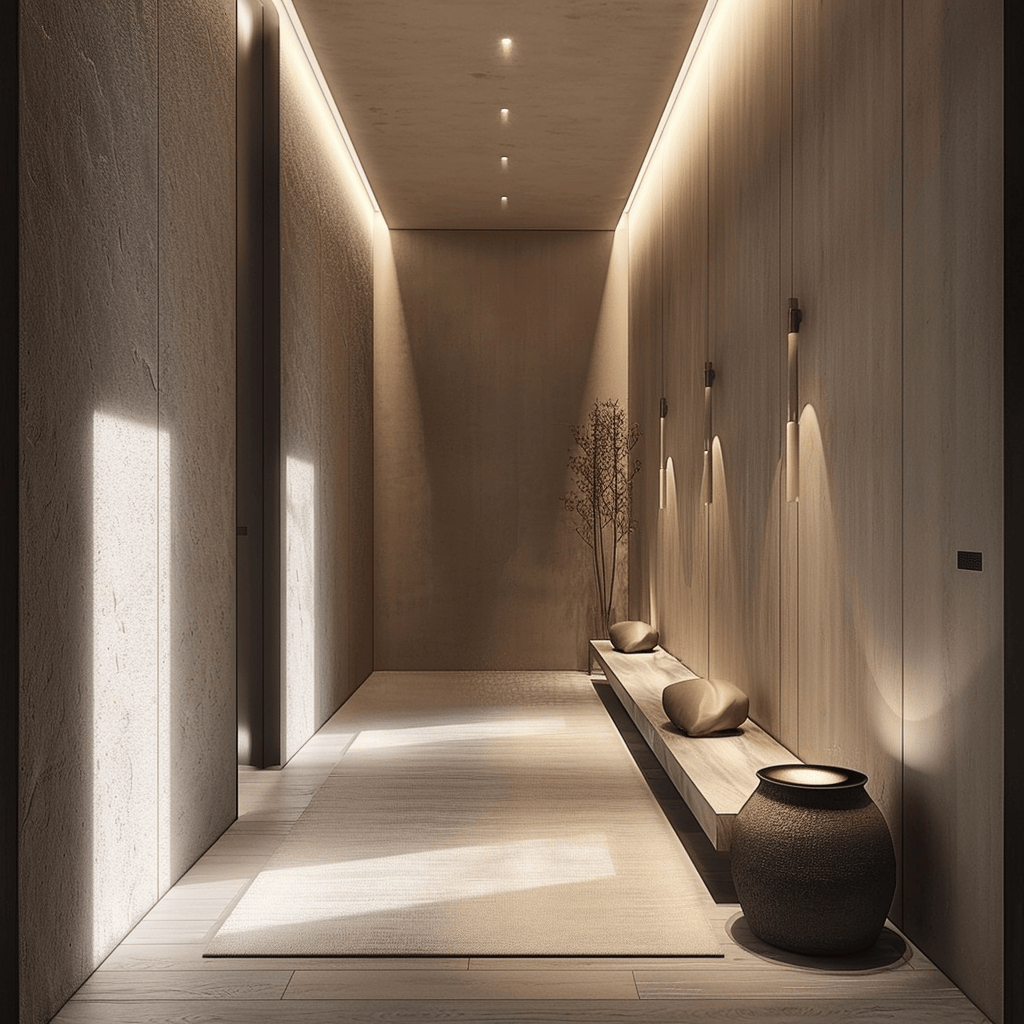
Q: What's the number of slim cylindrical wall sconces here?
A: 3